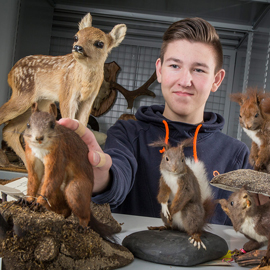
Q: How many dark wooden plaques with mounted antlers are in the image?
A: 1